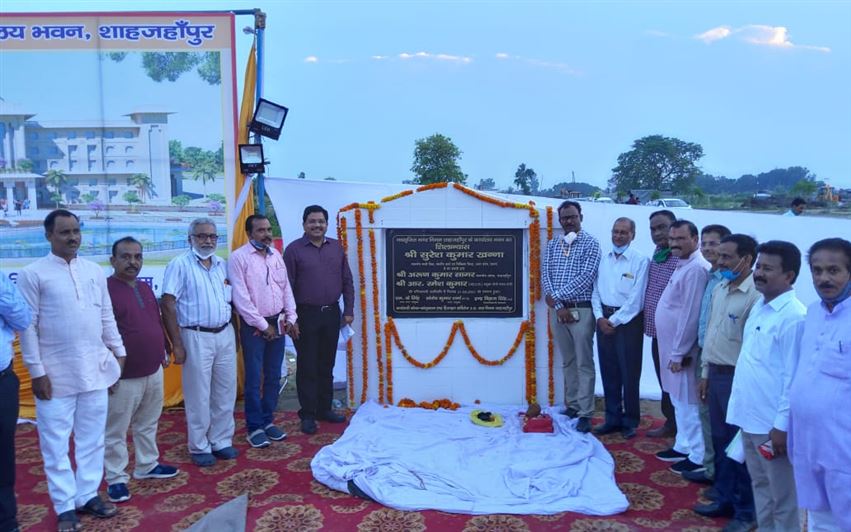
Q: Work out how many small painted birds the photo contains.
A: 0